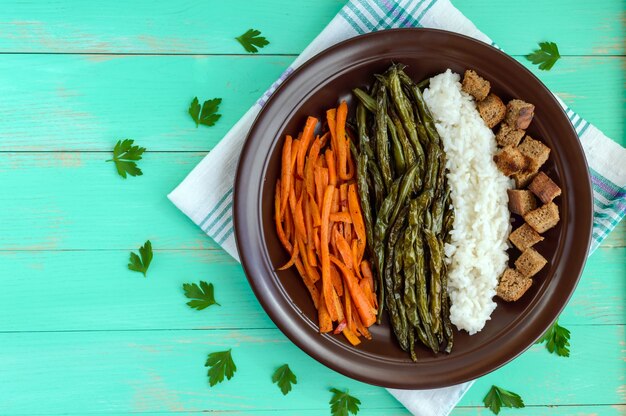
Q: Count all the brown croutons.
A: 13